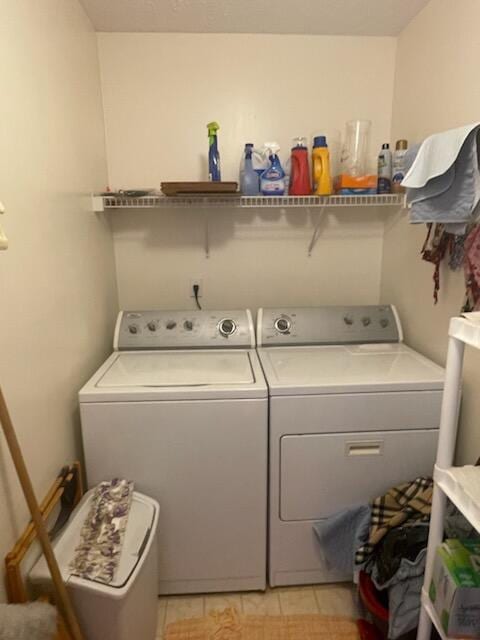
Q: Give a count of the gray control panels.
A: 2